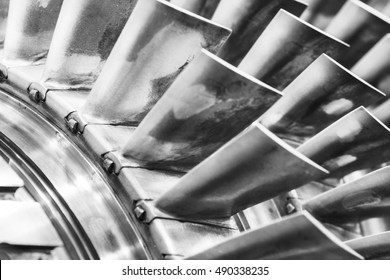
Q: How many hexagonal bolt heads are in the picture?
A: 6